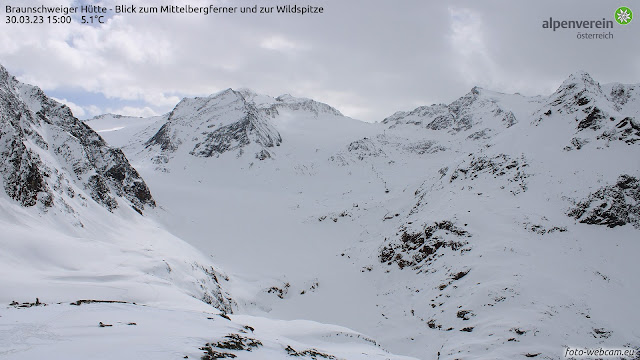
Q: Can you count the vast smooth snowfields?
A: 1